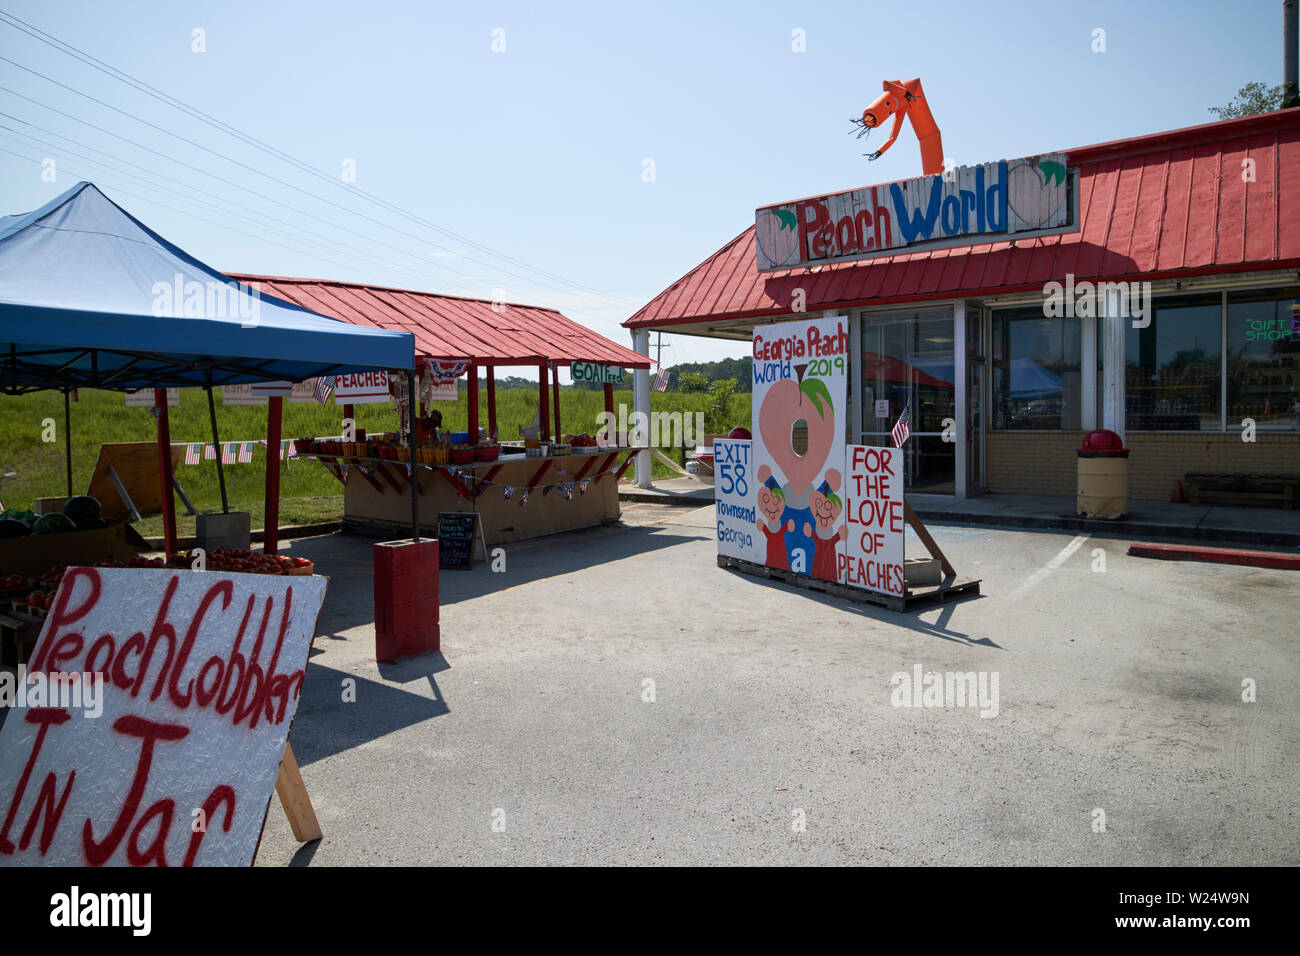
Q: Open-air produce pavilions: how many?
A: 2